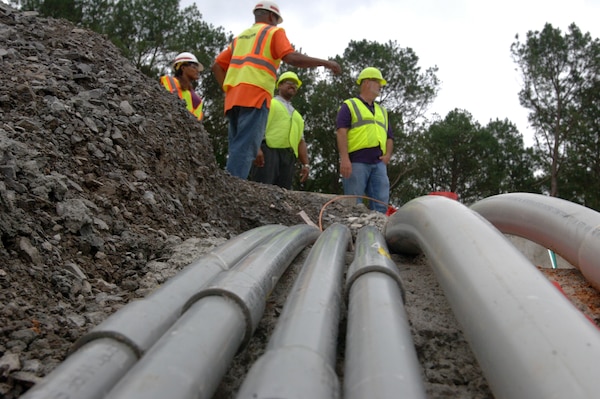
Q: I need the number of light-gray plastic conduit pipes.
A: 6